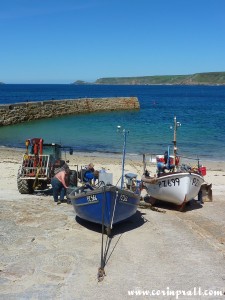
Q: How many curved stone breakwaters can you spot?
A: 1